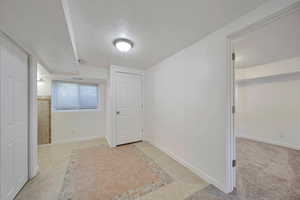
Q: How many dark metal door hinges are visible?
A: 3